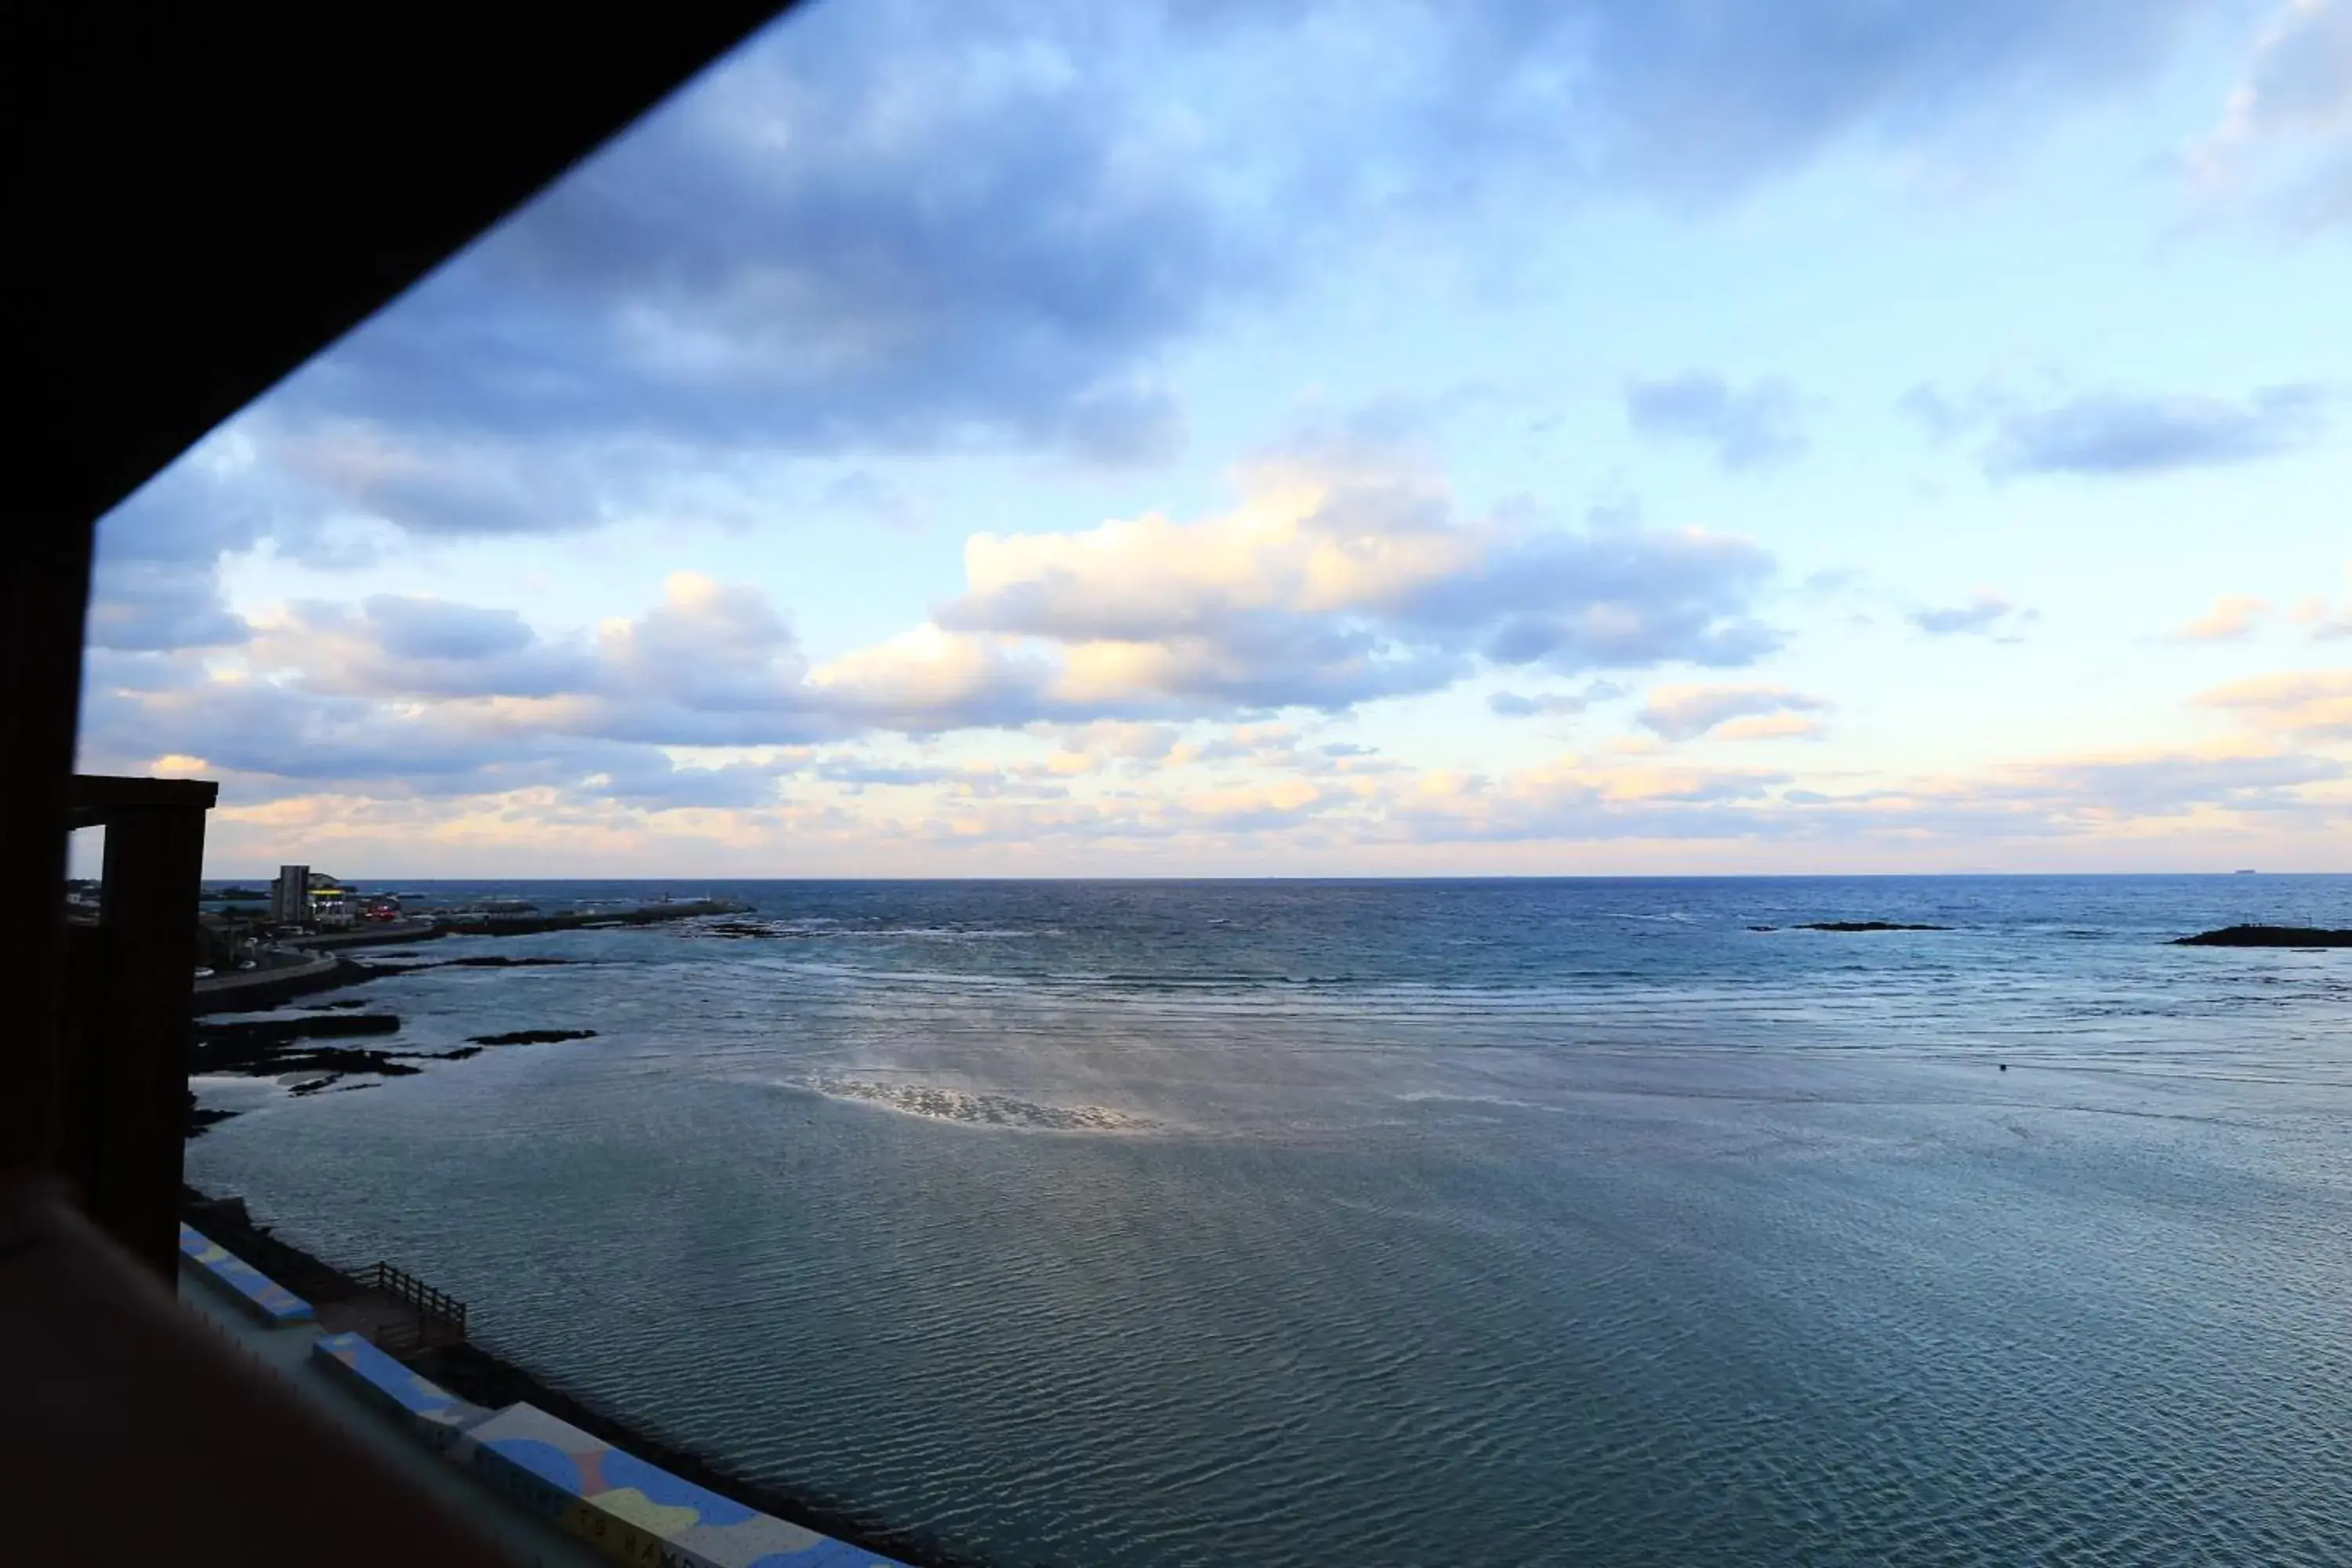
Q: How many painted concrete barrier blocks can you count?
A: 3